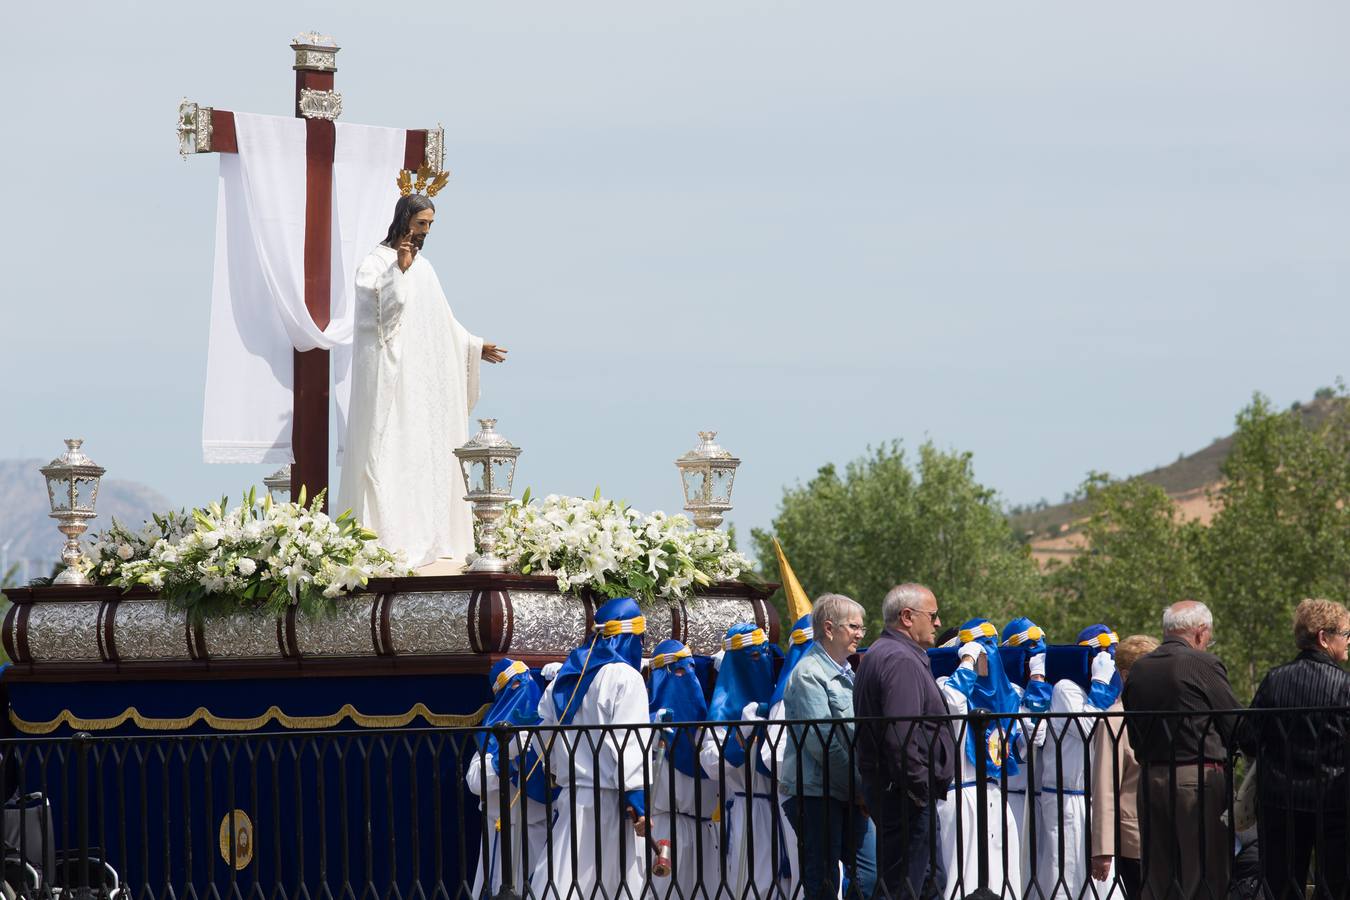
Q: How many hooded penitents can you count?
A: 8